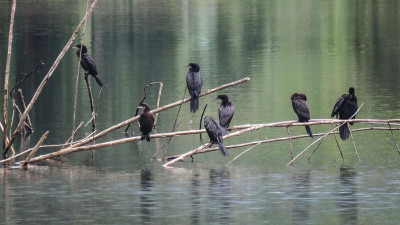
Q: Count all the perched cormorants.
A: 7